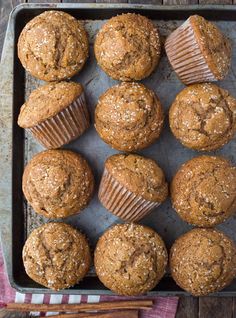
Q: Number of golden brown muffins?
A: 12